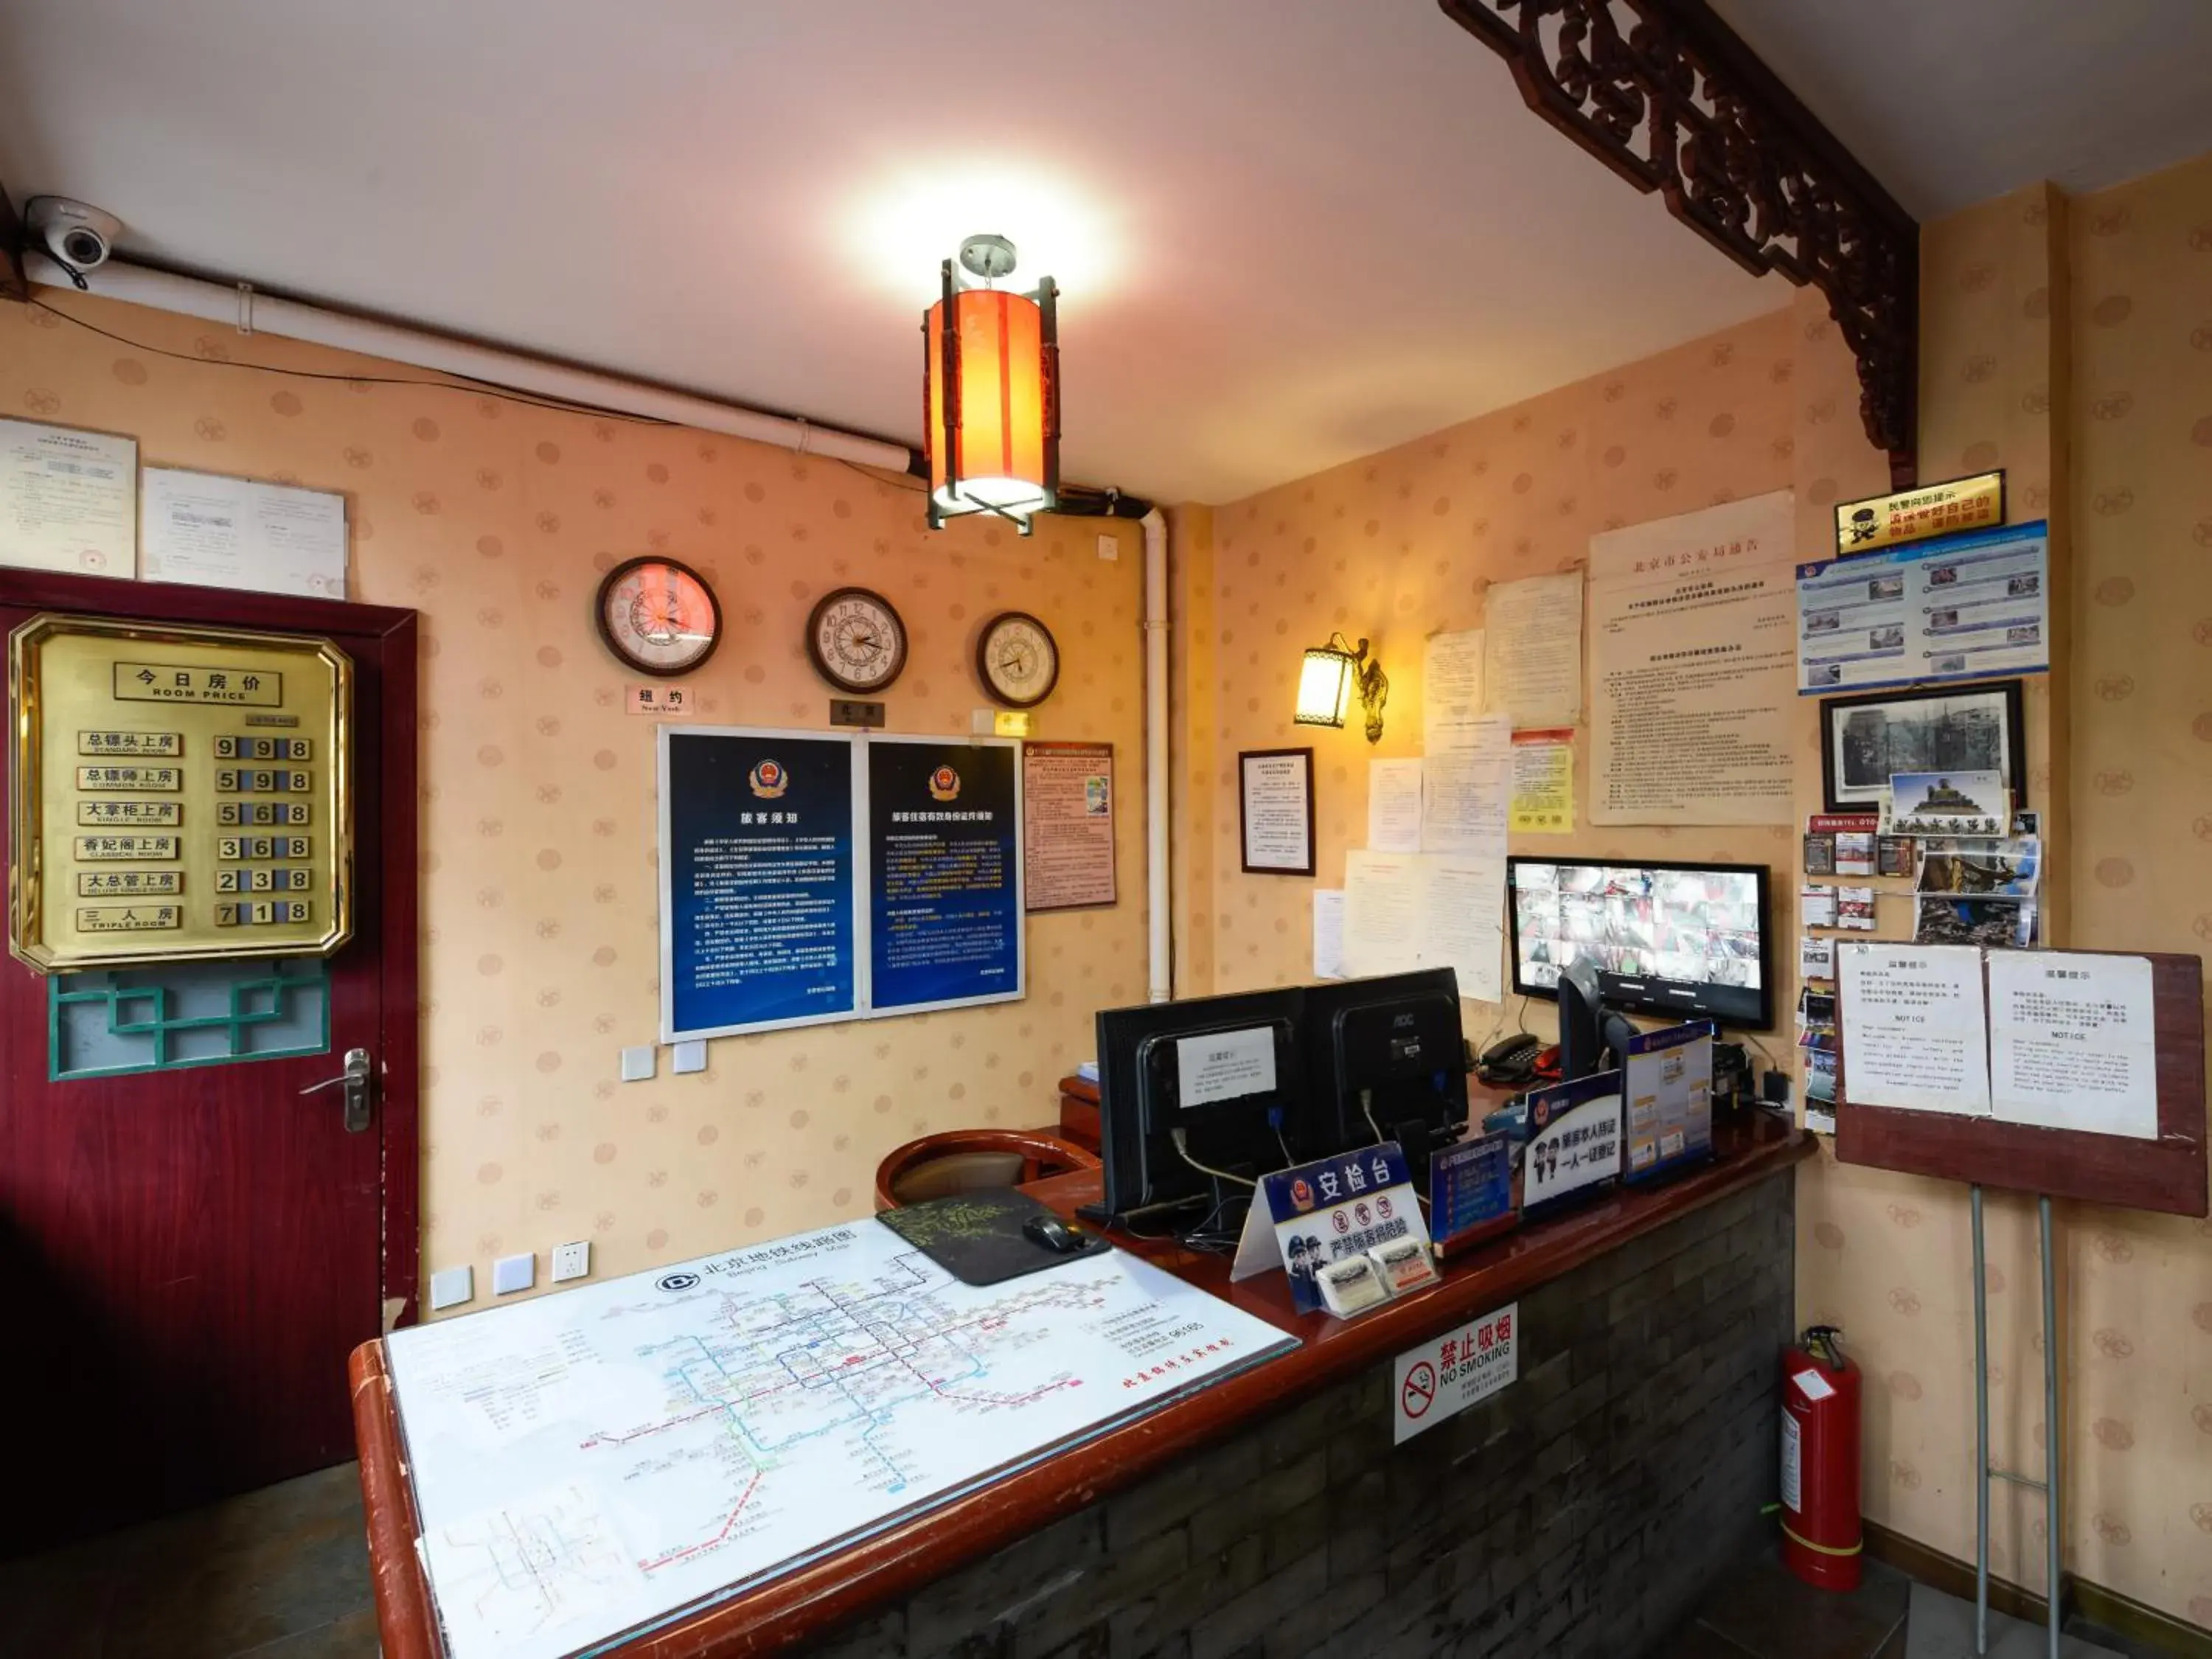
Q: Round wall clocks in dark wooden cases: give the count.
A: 3